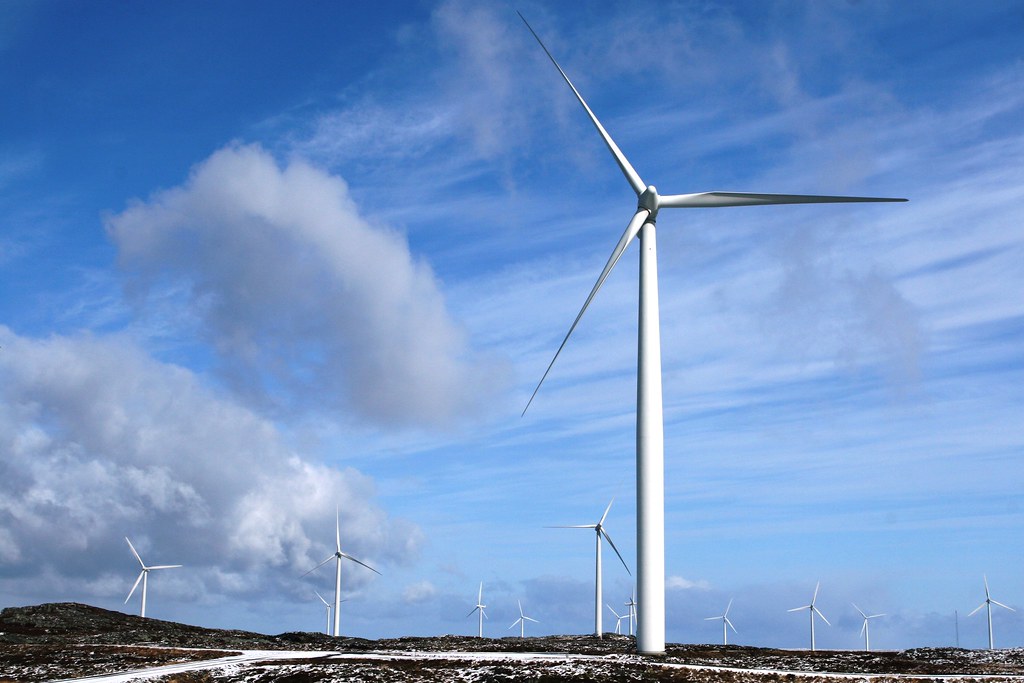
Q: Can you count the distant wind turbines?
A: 12